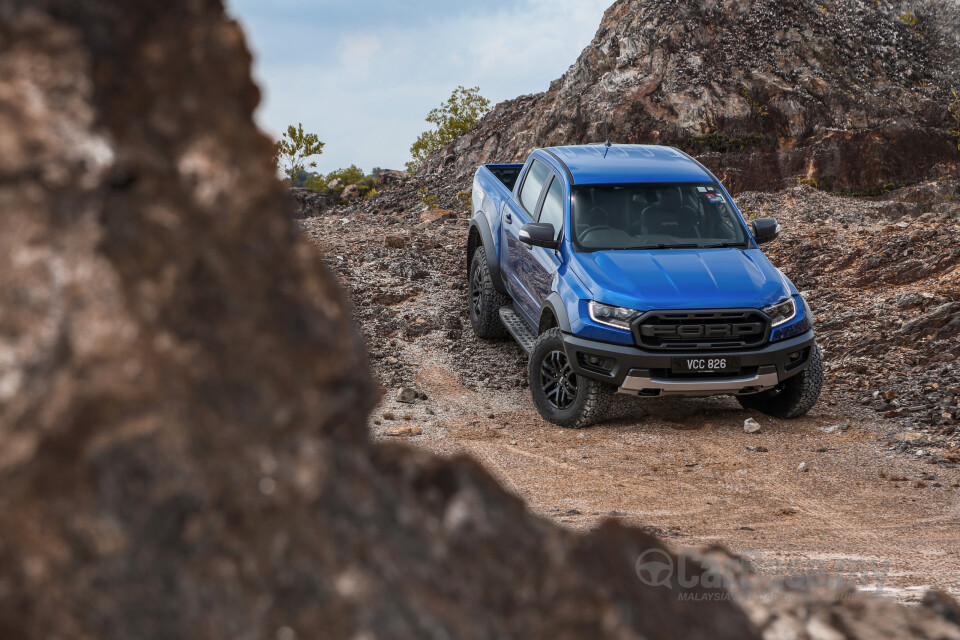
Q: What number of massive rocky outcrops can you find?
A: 2